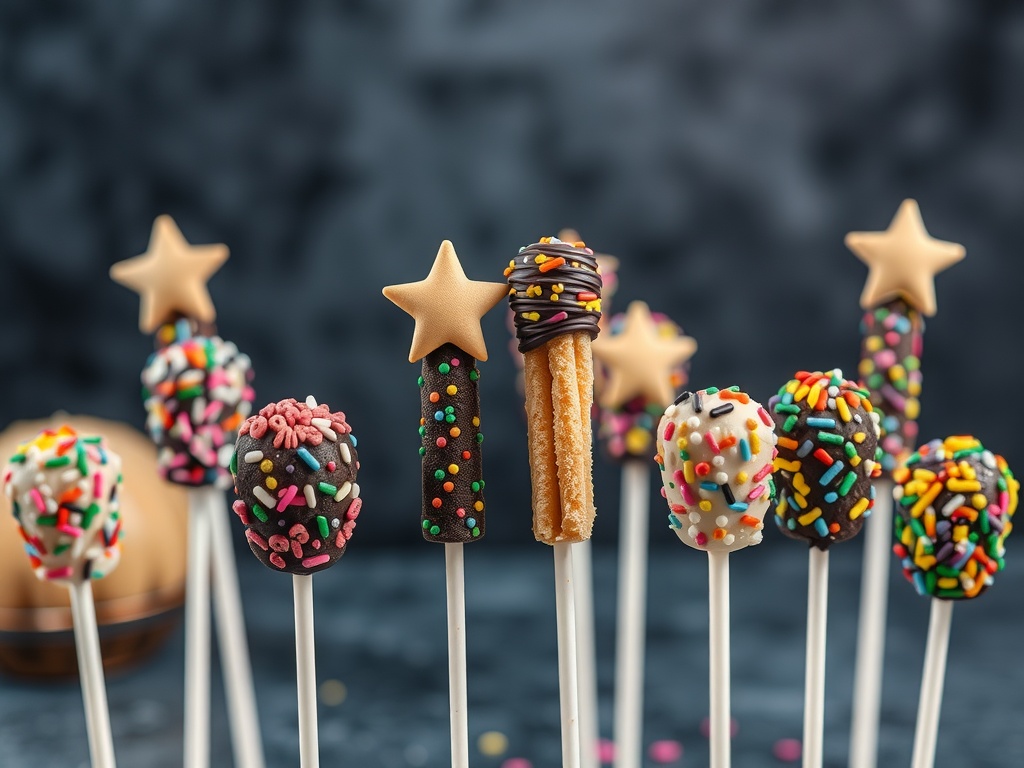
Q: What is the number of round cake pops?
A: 6